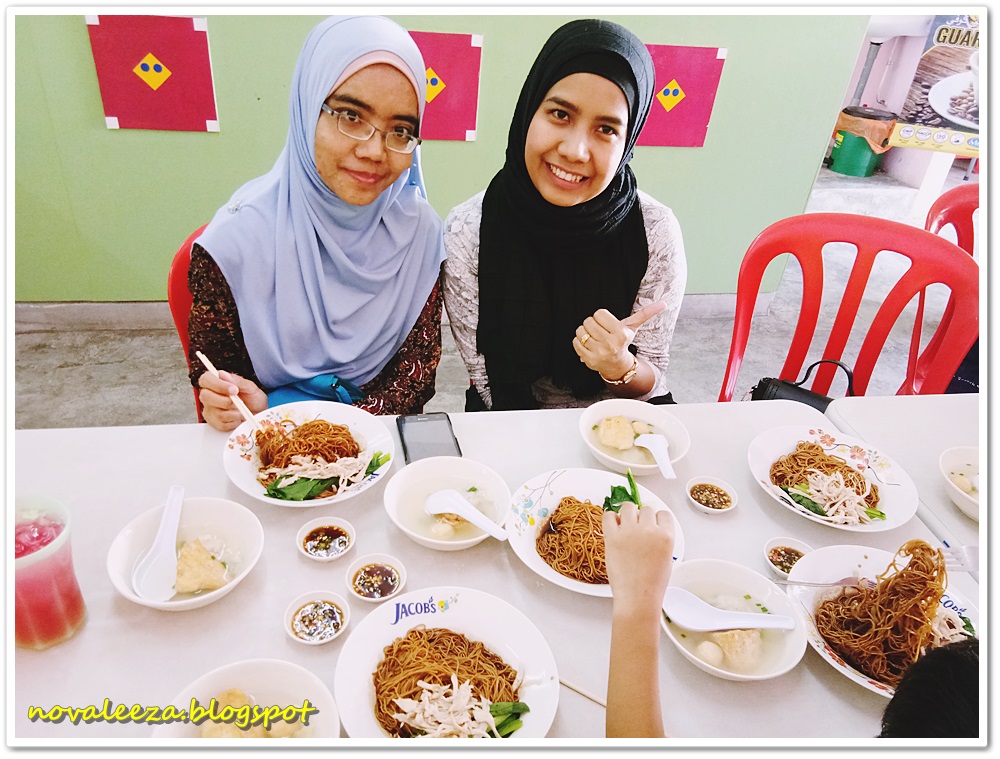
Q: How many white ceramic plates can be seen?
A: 5